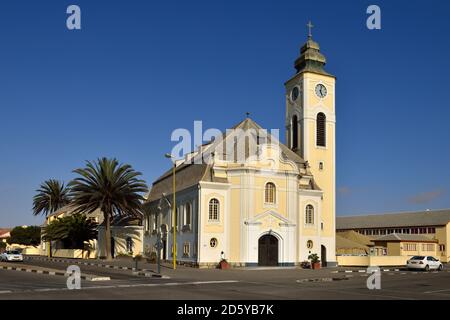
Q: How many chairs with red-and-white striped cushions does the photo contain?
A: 0